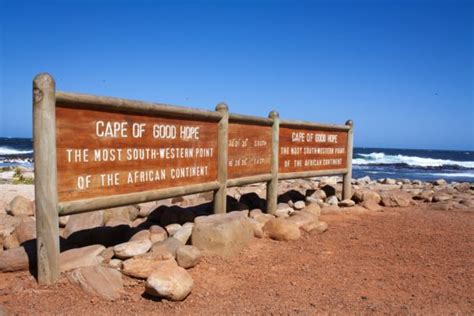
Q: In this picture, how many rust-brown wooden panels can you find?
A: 3